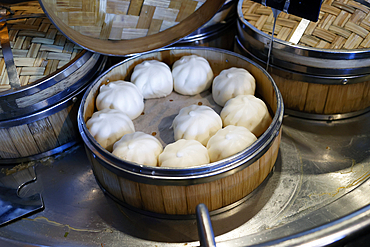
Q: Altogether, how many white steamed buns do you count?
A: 10